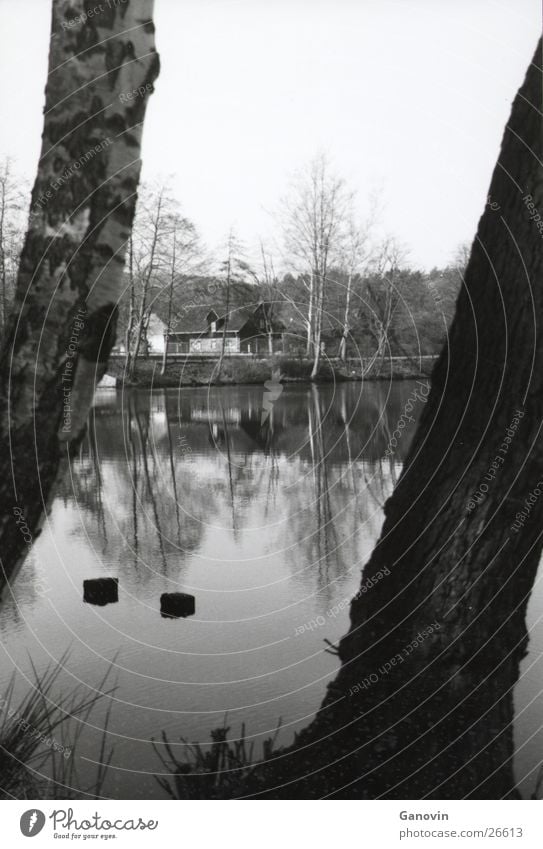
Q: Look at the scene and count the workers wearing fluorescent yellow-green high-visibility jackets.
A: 0